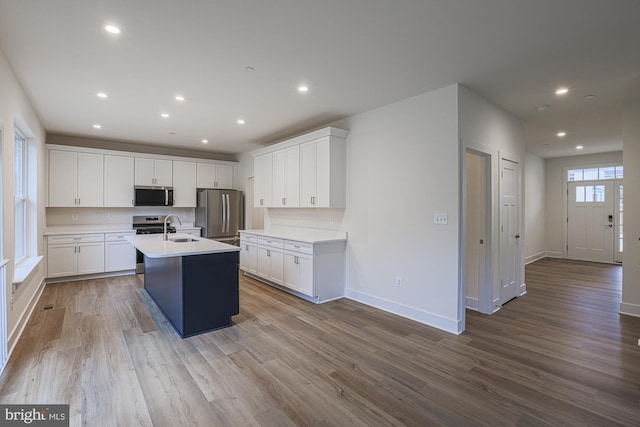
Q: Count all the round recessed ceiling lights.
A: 11